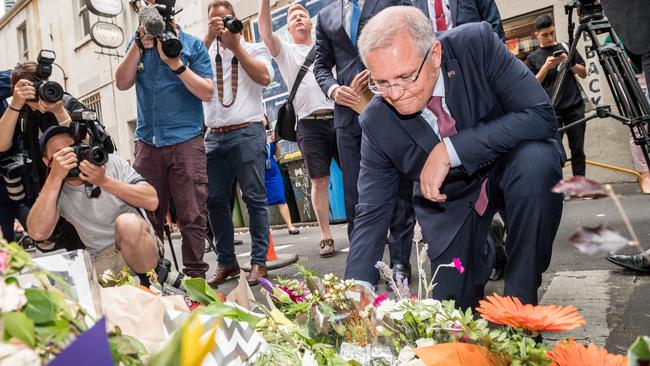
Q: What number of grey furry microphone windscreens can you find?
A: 1